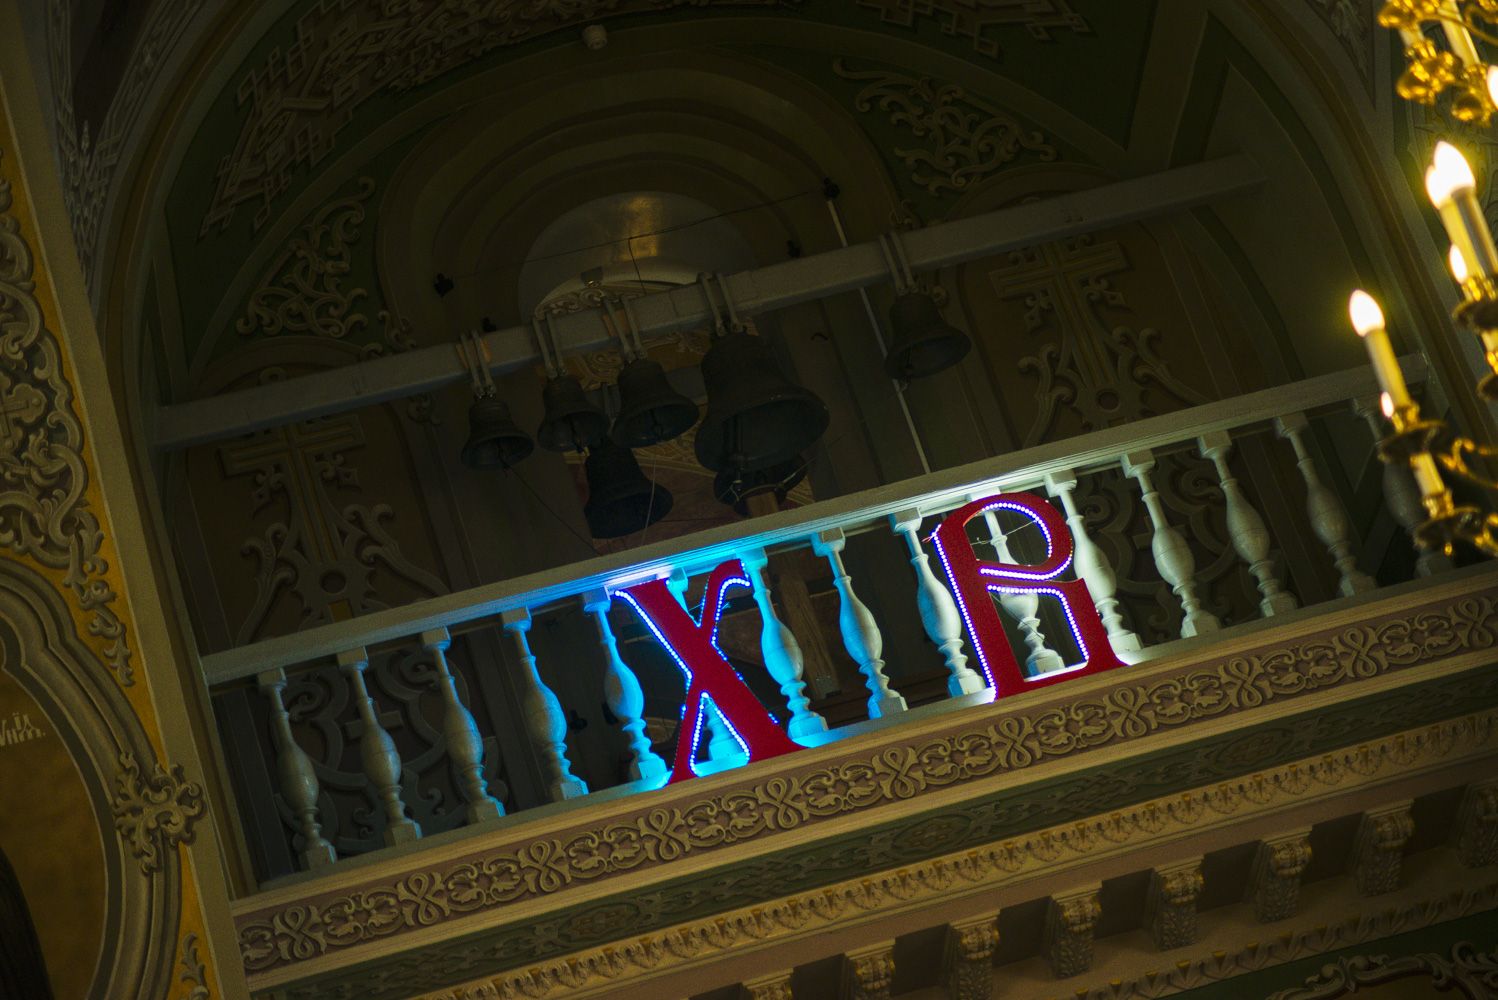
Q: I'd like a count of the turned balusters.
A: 15